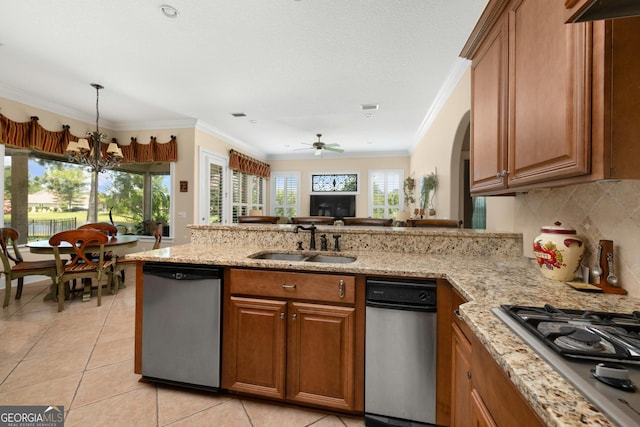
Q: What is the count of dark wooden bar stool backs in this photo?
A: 4